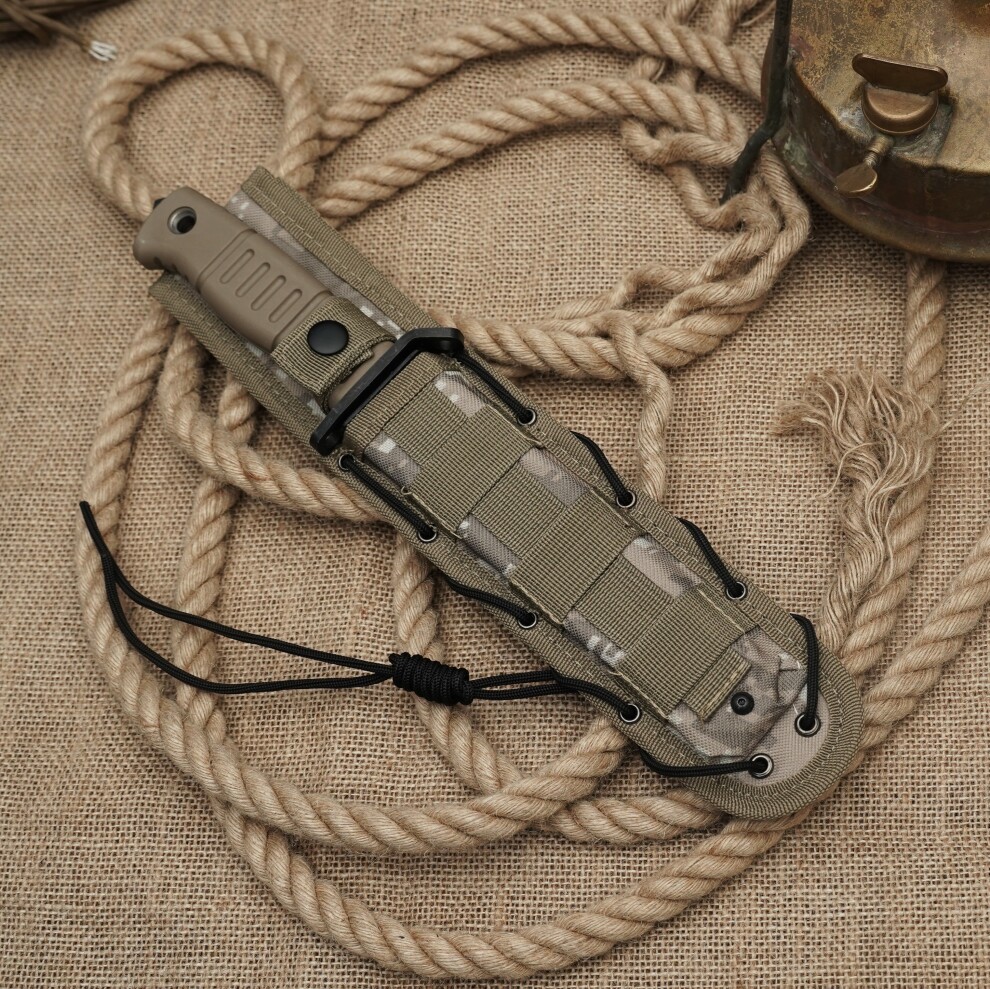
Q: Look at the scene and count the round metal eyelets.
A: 9